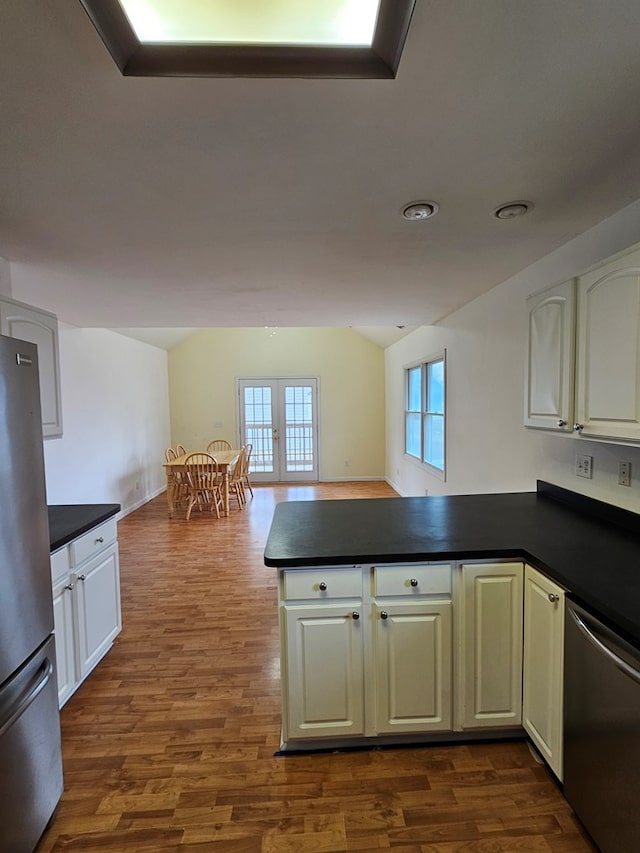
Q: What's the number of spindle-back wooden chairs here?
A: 6